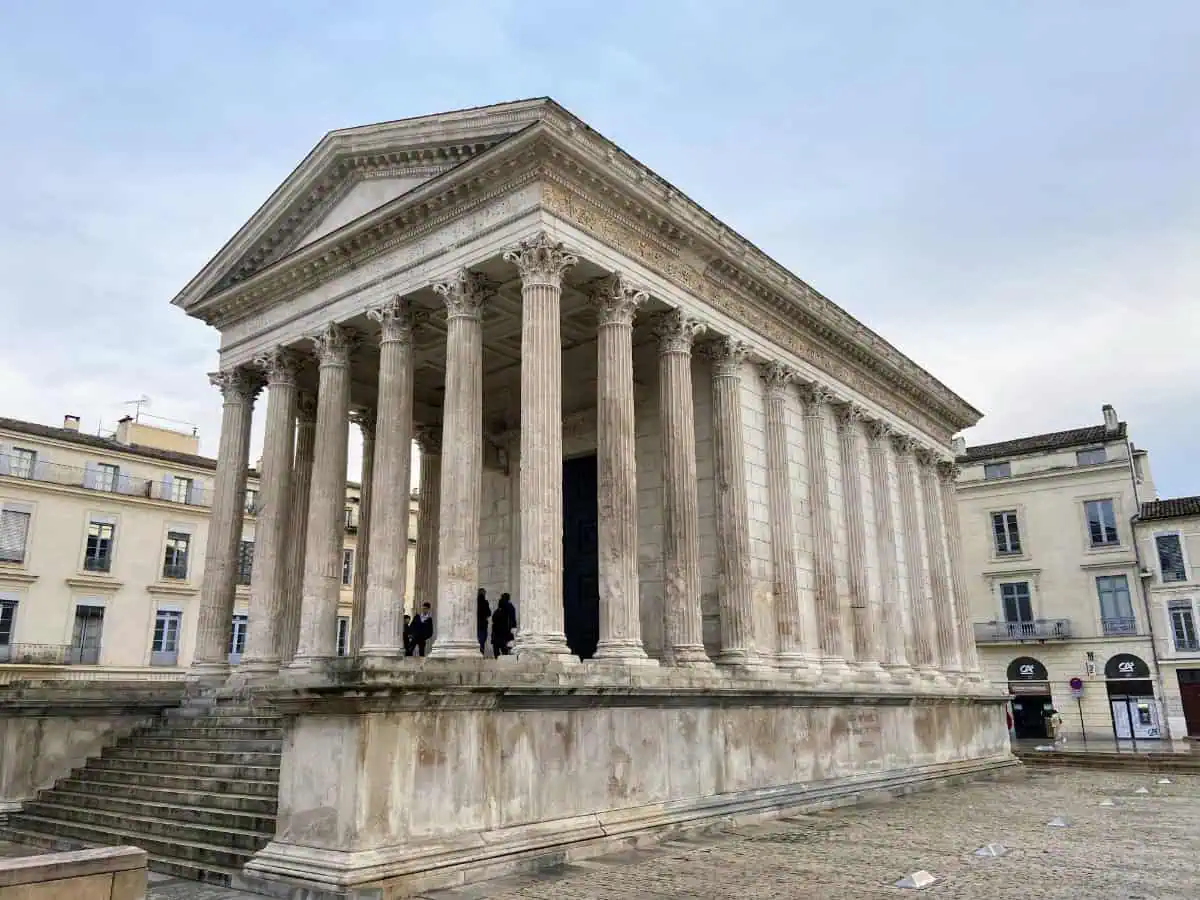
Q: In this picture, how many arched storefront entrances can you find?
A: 2